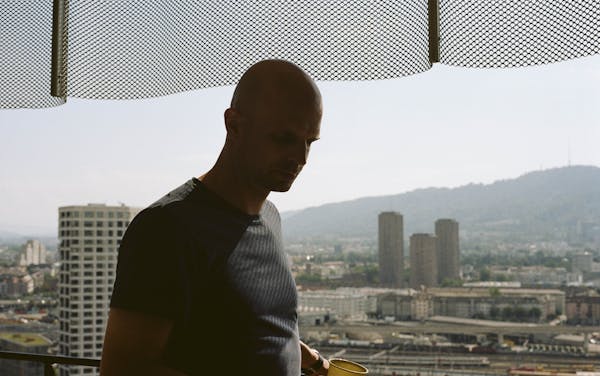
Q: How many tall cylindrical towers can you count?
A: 3